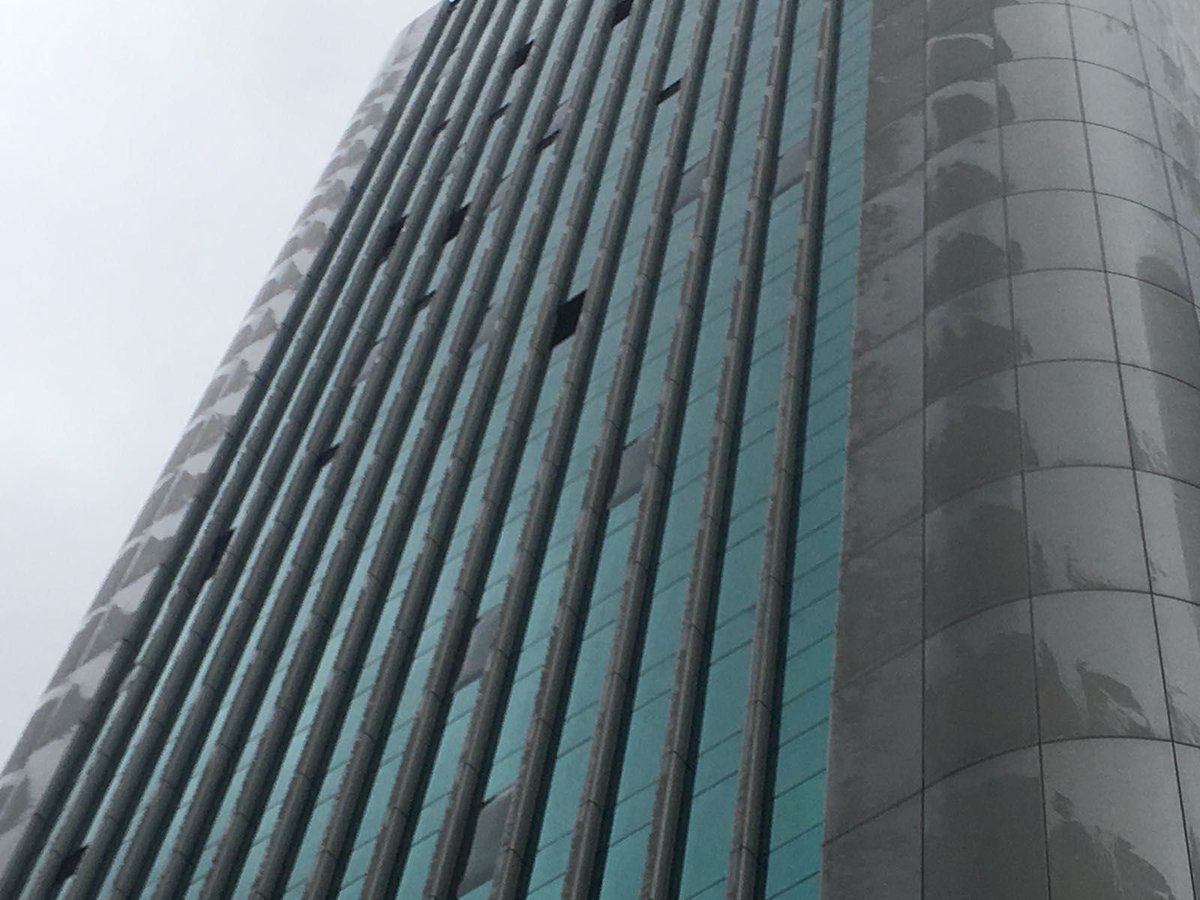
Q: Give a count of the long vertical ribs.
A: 14